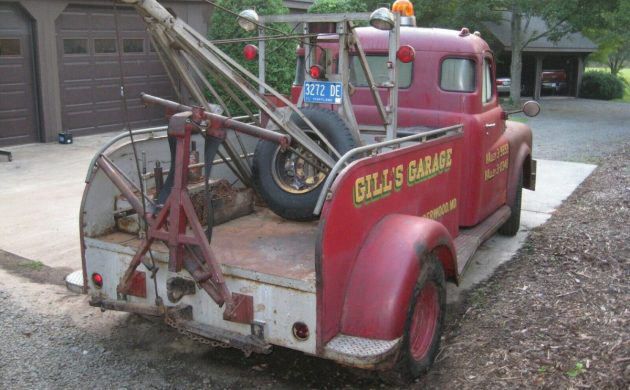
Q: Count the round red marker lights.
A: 5